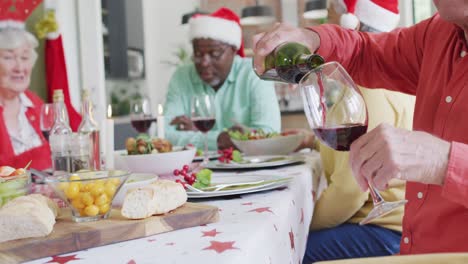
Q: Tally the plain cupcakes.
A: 0